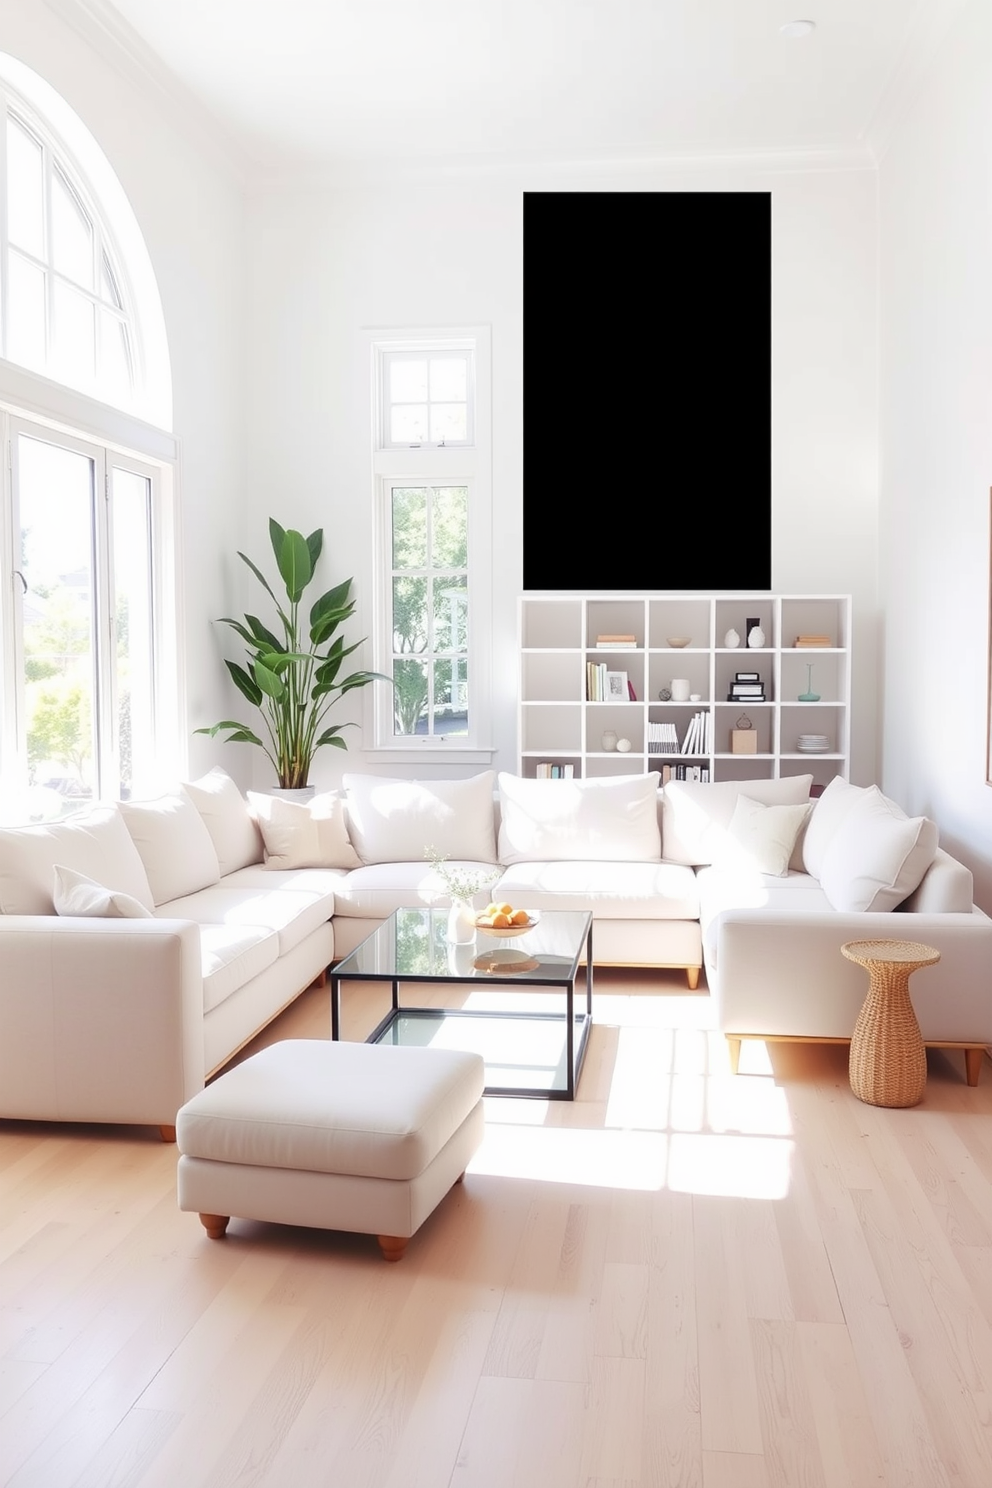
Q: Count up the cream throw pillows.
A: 3